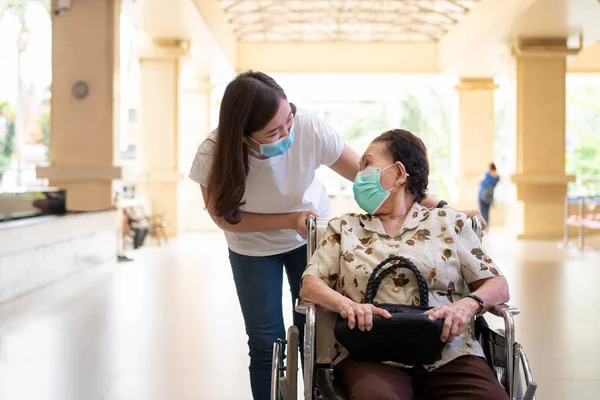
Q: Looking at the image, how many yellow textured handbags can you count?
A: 0